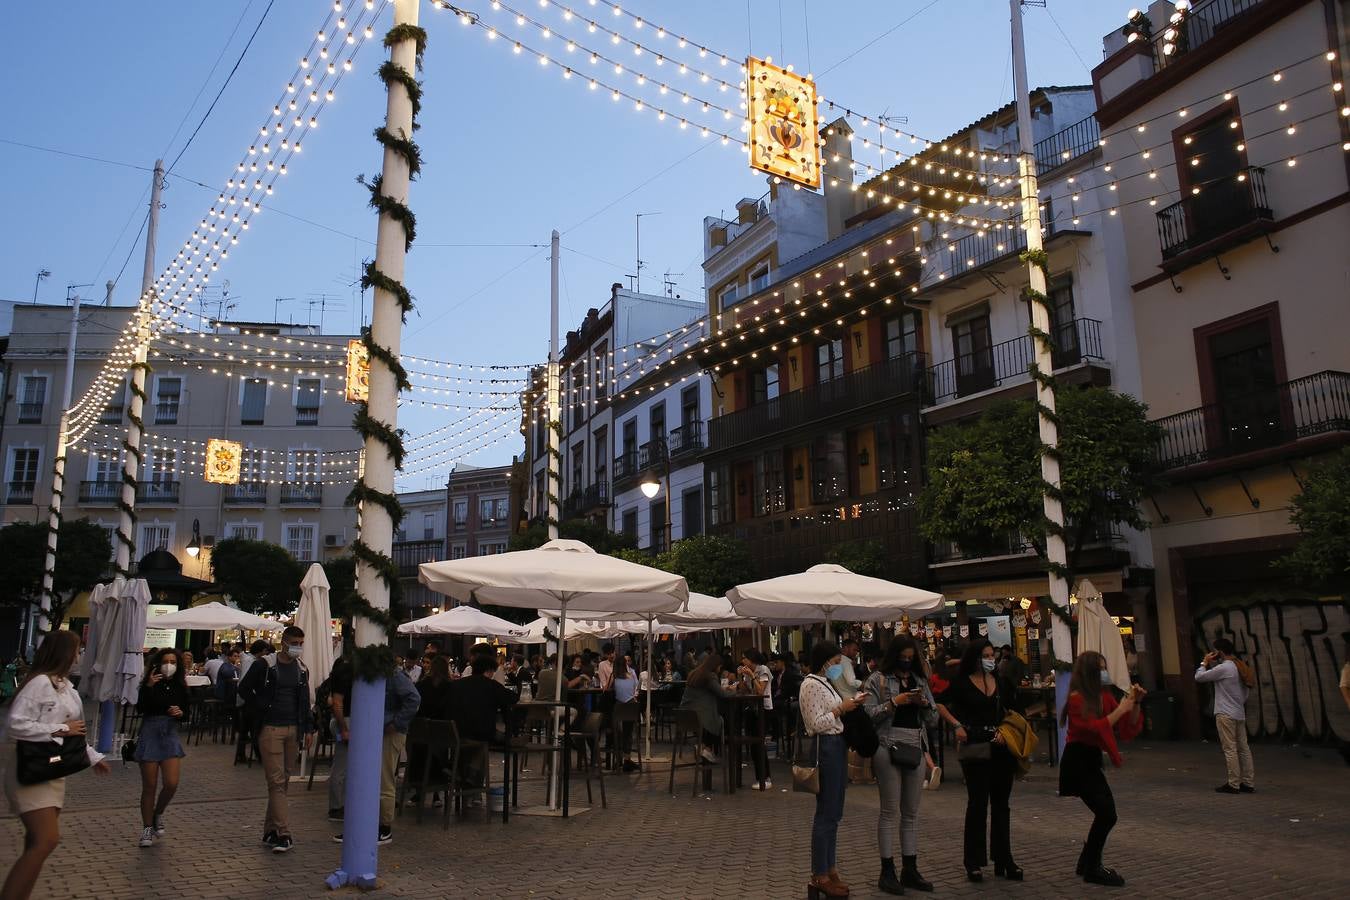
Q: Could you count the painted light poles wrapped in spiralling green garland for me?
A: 5